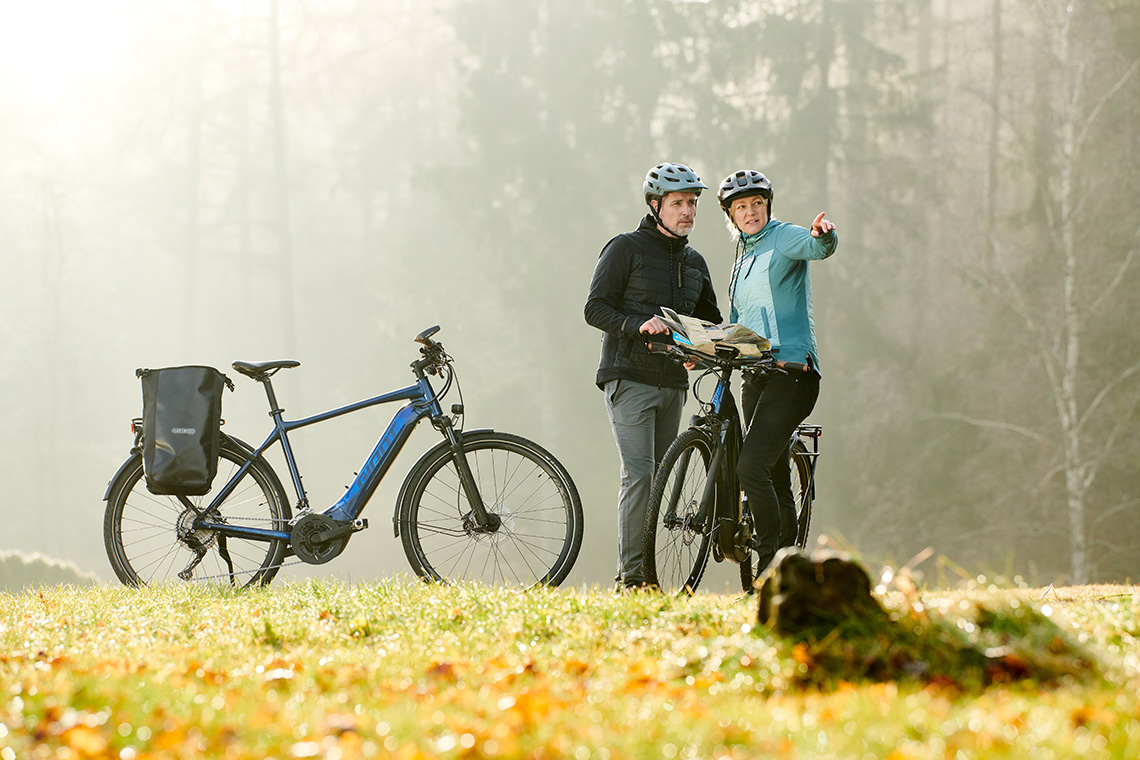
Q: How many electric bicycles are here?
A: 2